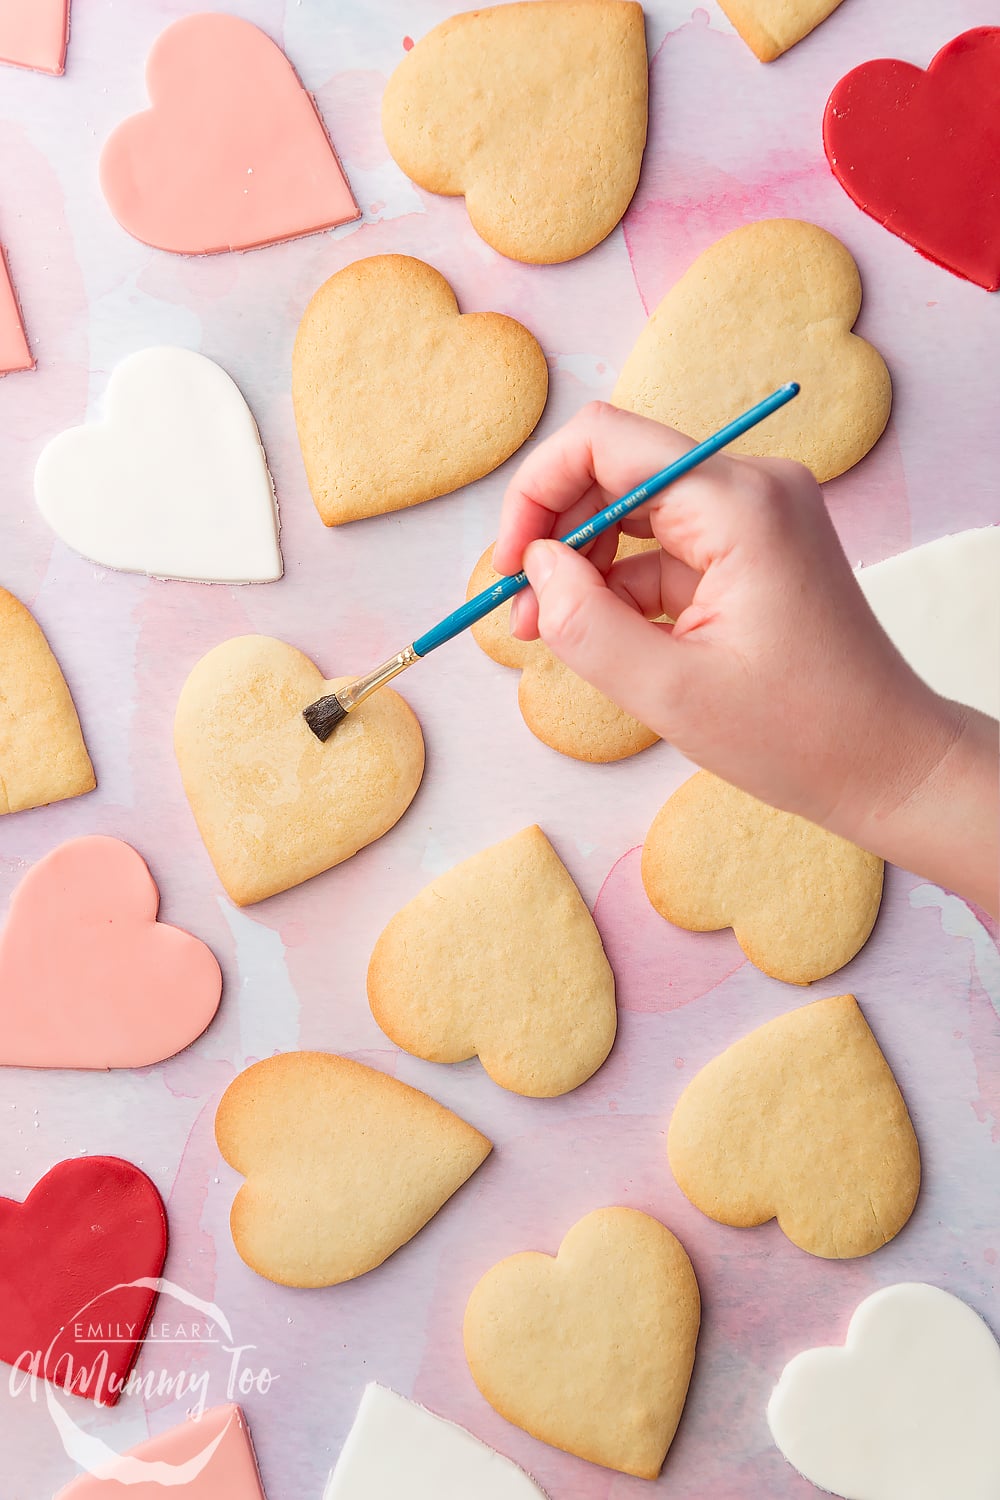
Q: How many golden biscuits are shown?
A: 12